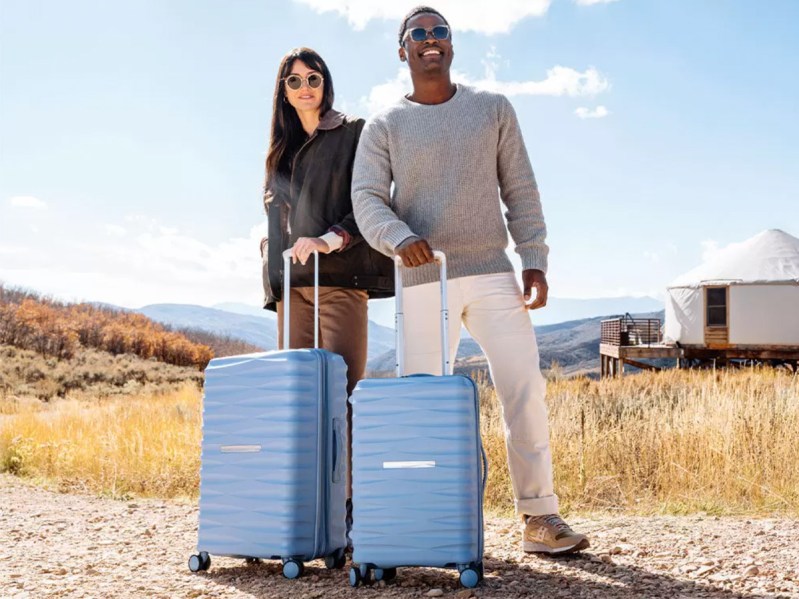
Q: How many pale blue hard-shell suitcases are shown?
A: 2